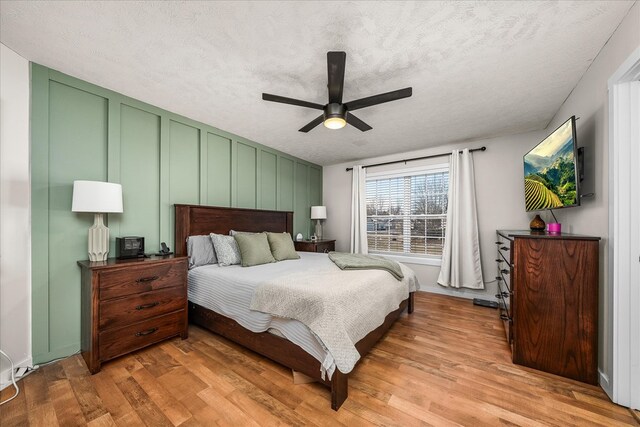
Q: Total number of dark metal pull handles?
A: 11